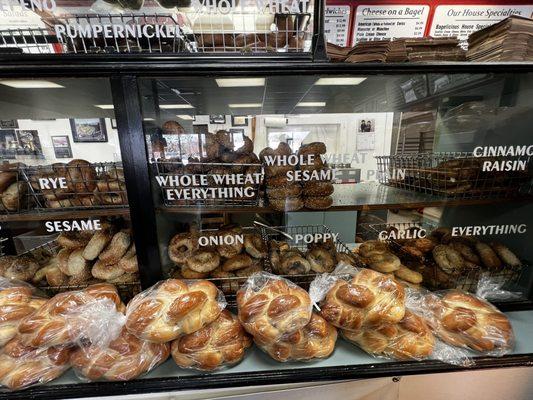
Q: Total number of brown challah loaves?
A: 11